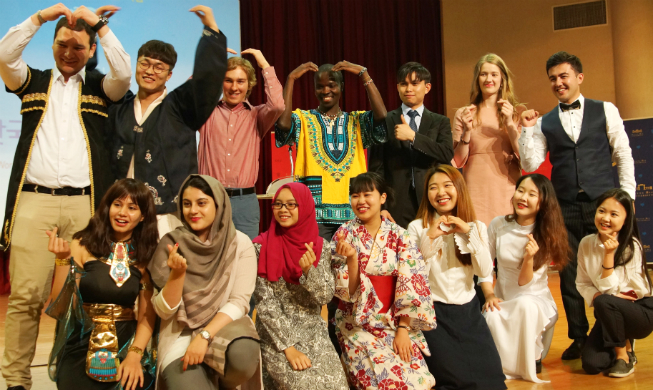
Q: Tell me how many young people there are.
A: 14